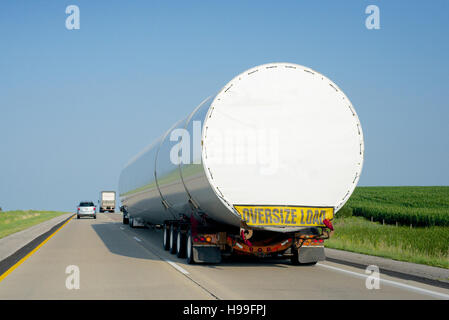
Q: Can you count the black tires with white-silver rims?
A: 4